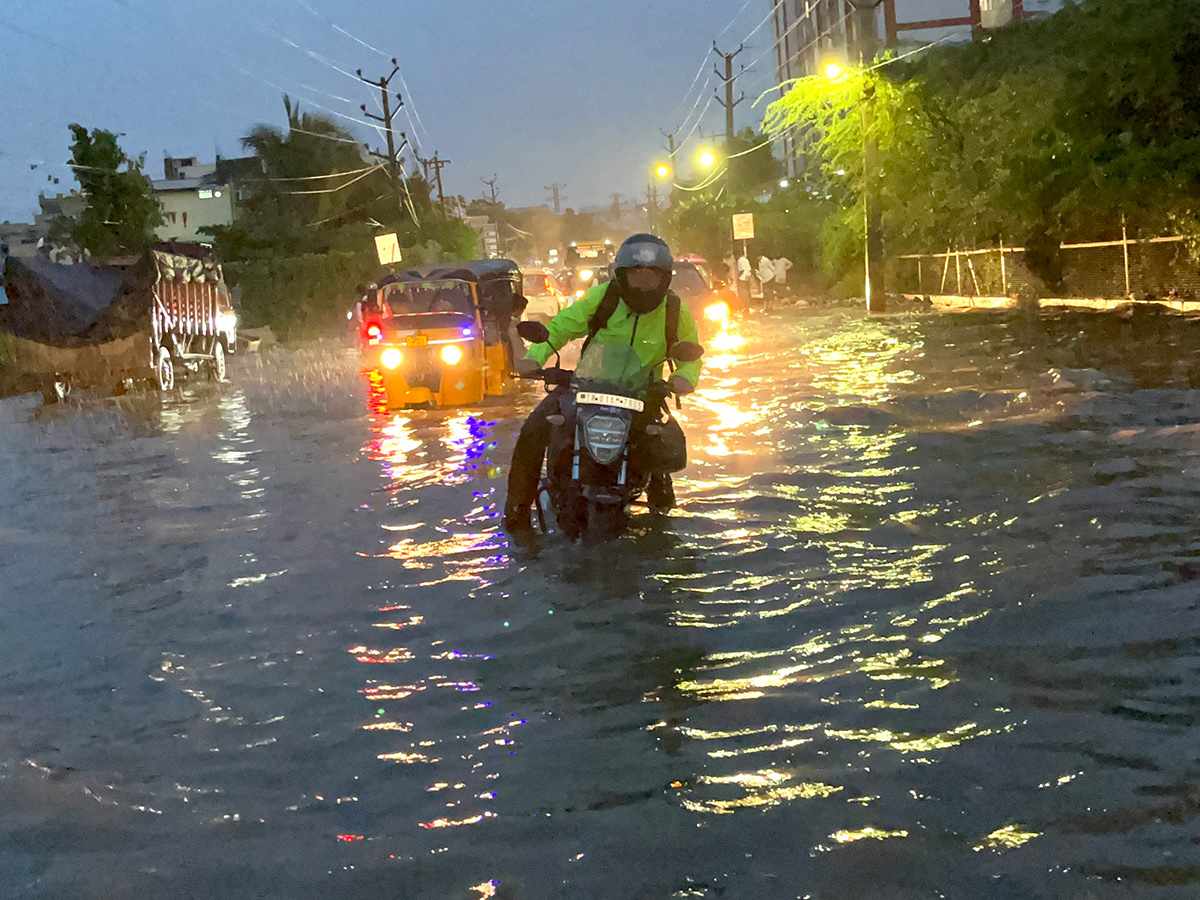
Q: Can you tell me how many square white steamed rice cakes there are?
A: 0